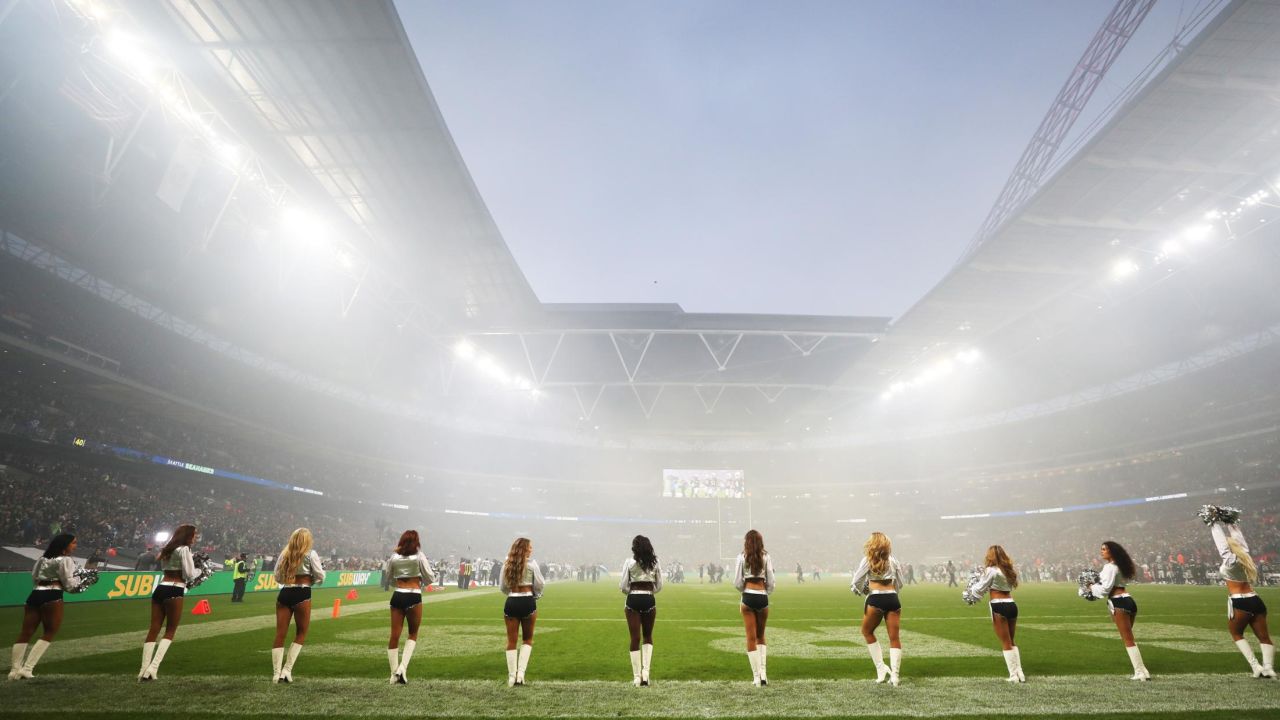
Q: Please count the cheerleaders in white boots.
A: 11